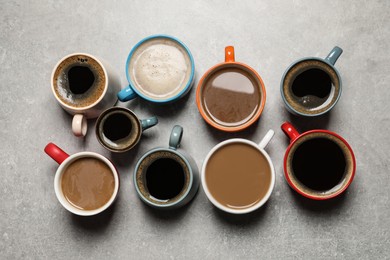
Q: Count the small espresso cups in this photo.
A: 1